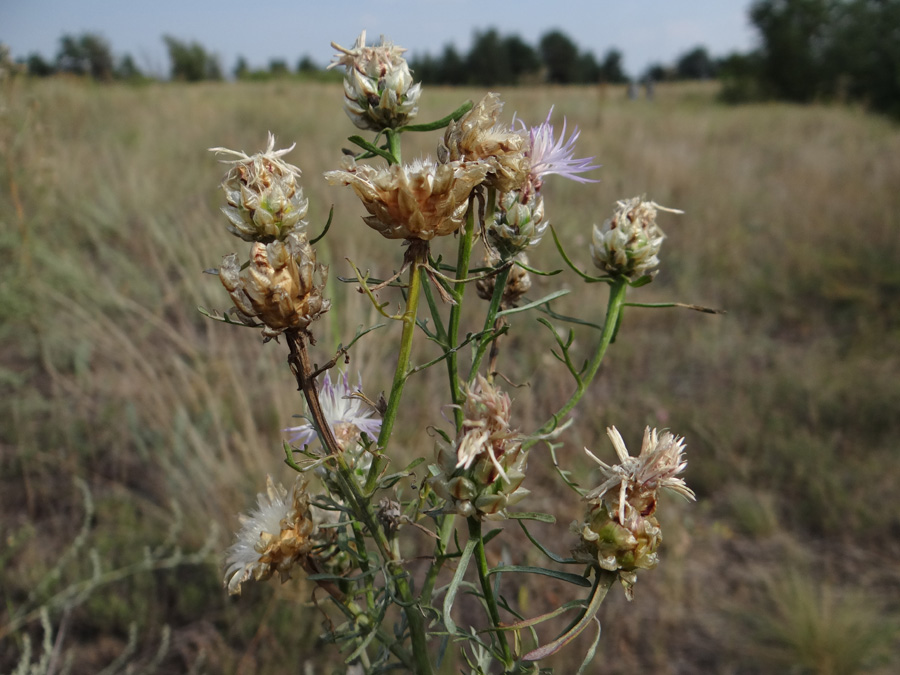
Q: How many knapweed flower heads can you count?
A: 12